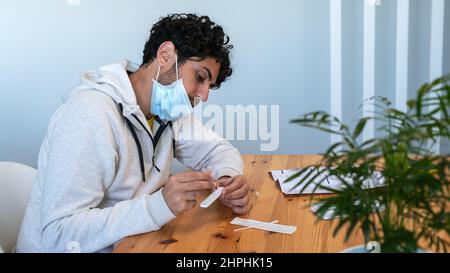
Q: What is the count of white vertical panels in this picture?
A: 4